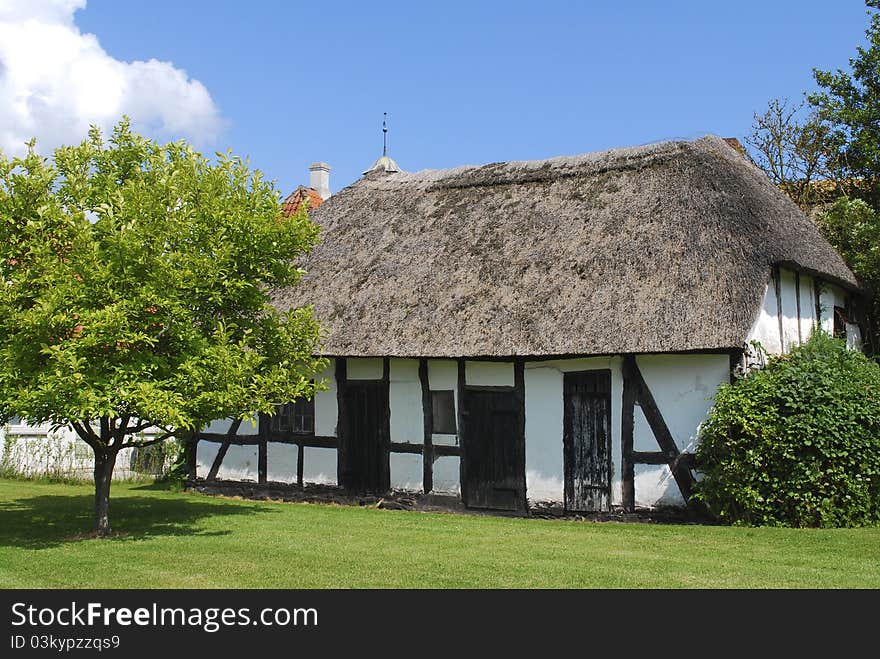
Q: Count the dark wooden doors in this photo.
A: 3